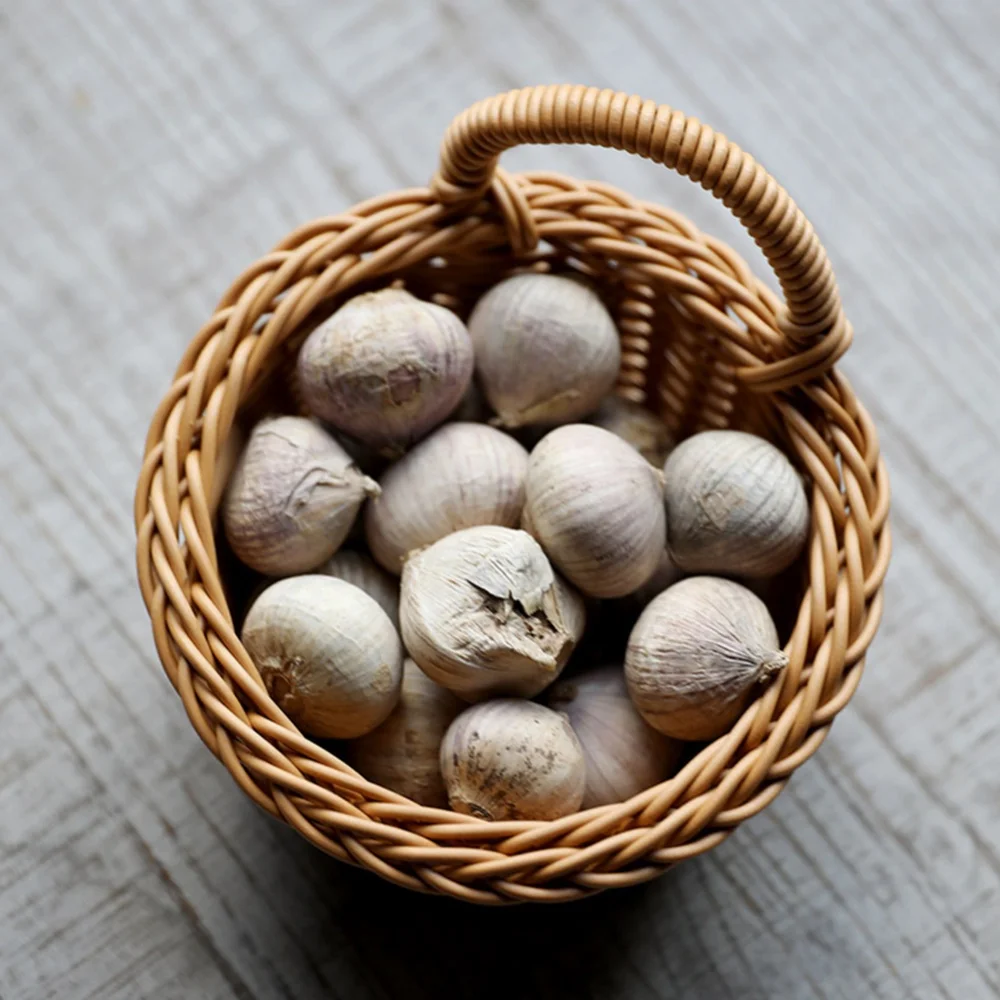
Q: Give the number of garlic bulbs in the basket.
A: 14